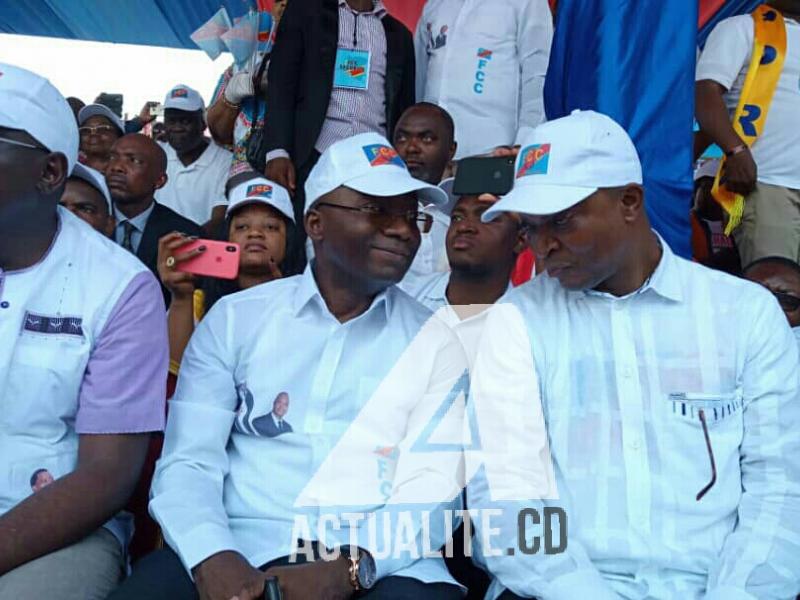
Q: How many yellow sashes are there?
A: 1